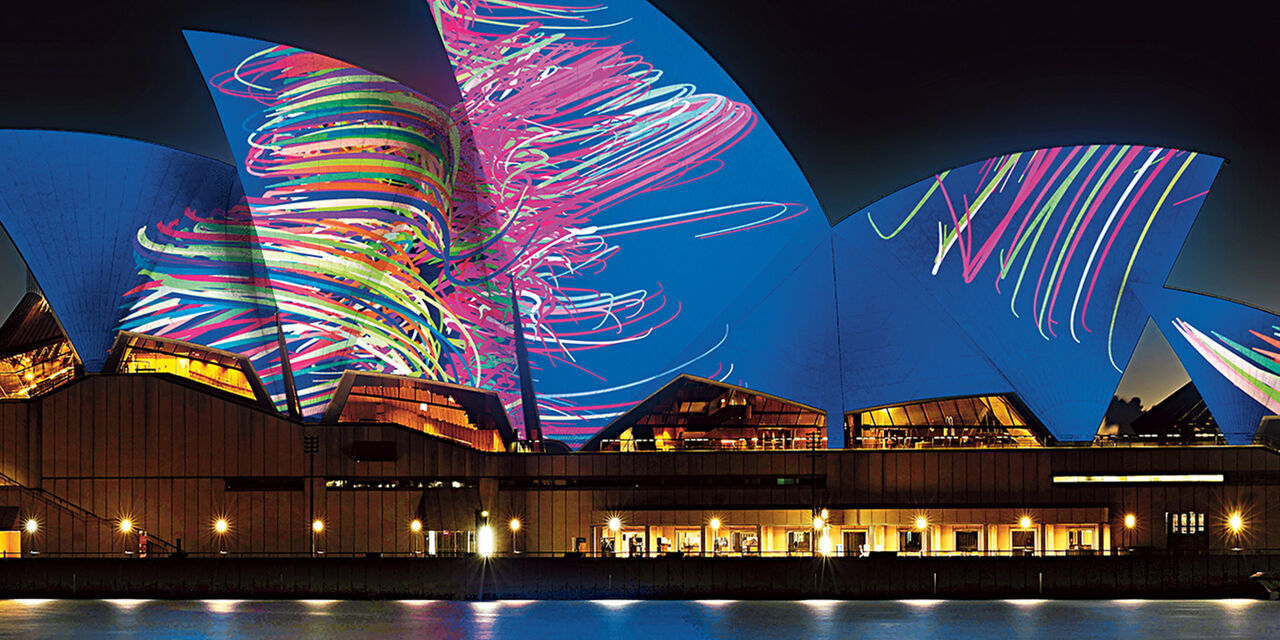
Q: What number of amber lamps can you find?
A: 13